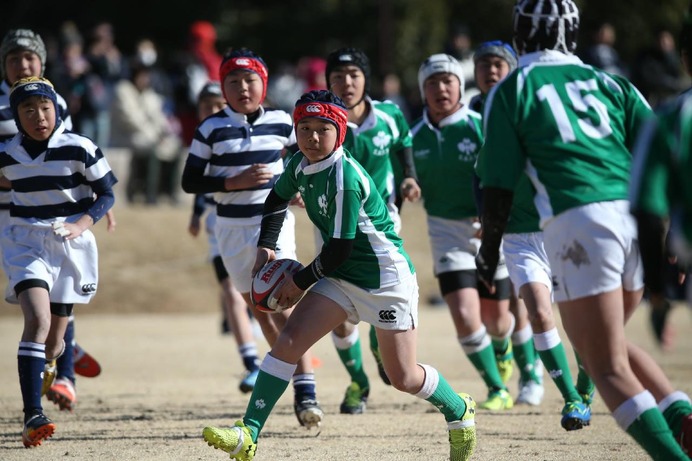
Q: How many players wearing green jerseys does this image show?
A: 6